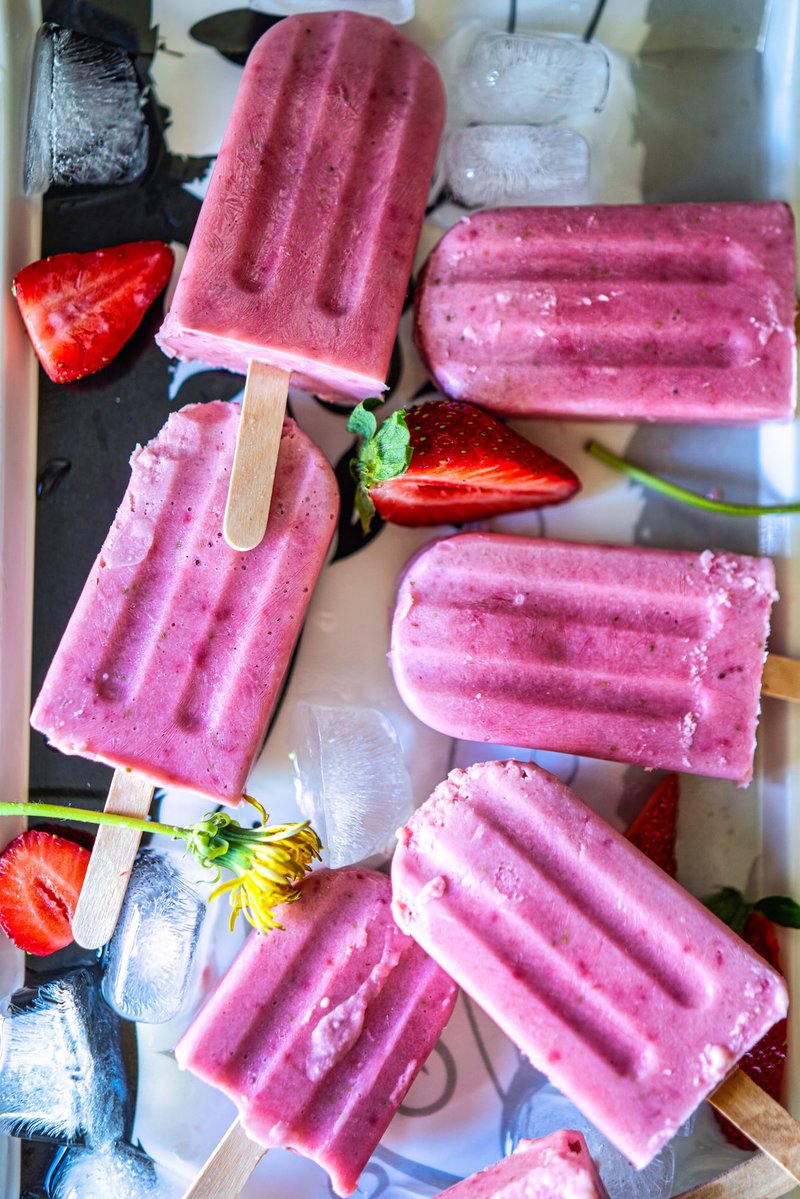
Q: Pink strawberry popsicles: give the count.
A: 7